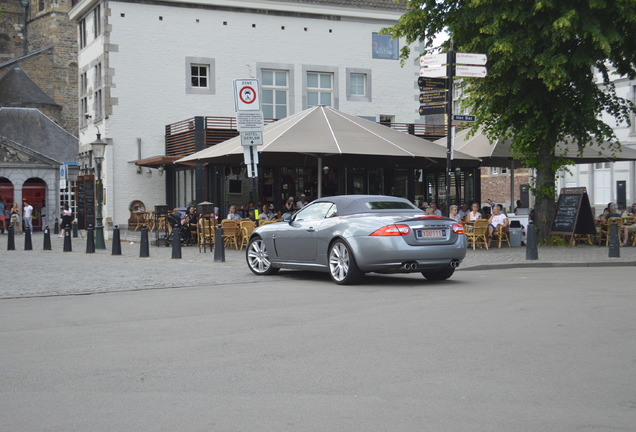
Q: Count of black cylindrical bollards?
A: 11